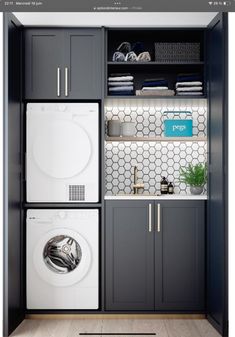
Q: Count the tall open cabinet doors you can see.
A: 2